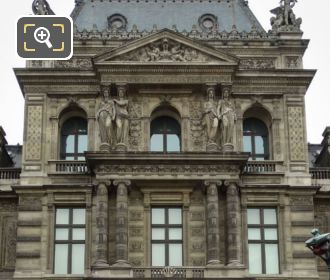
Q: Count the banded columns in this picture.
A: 4